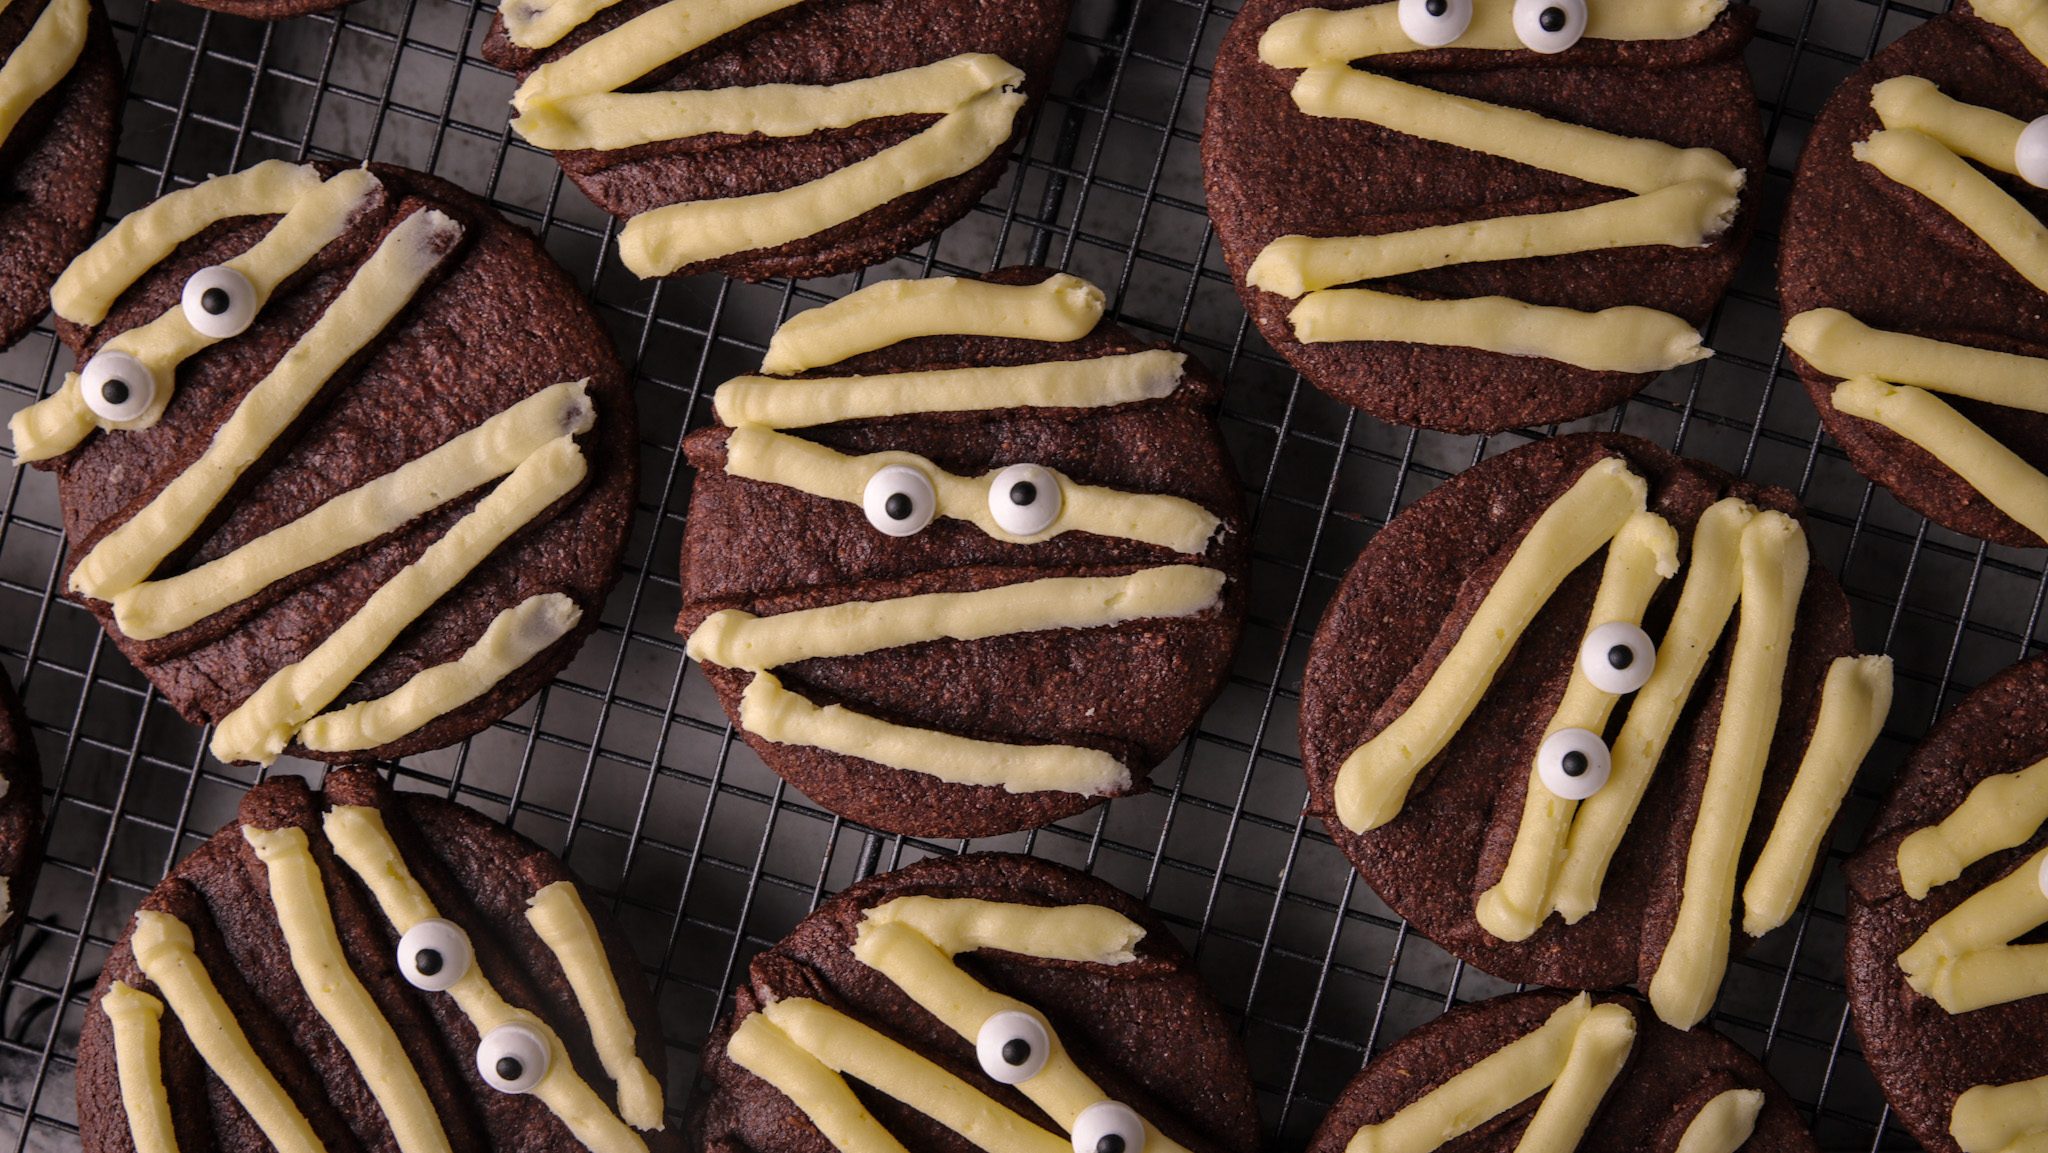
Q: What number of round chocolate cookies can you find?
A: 13